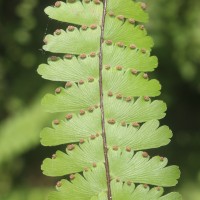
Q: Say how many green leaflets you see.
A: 15